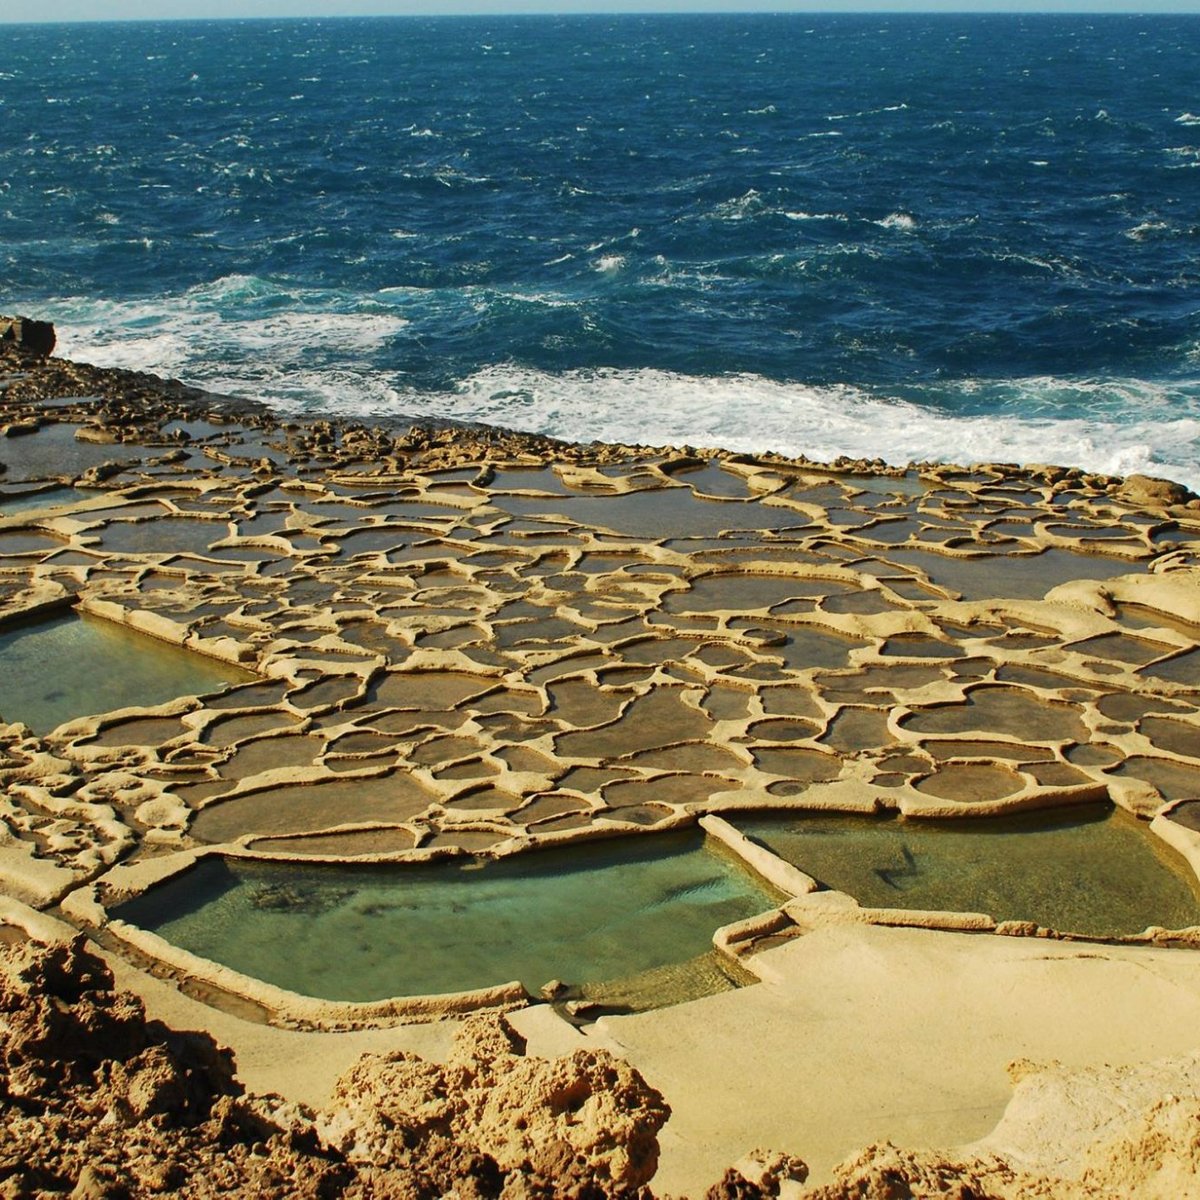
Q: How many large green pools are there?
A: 3